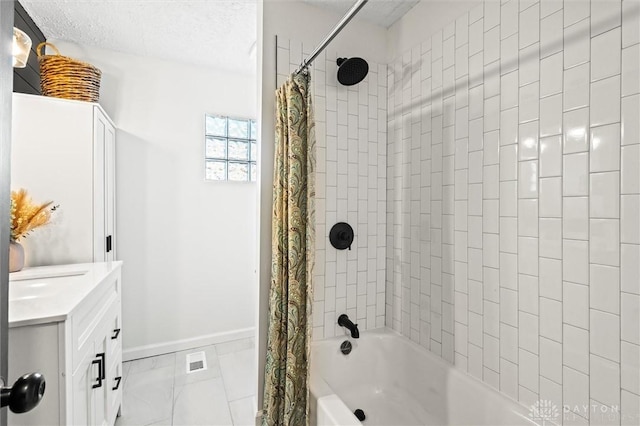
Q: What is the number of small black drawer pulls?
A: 2